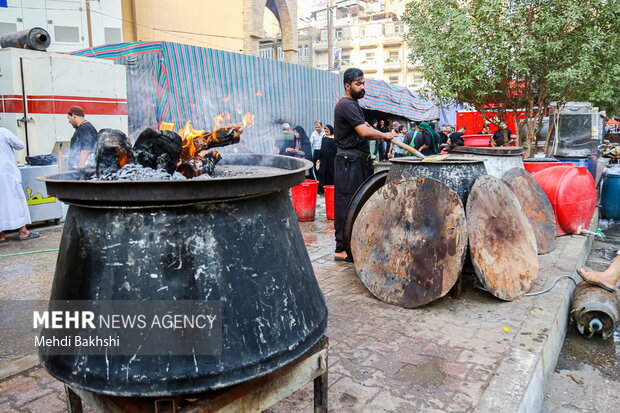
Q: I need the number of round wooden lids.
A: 3